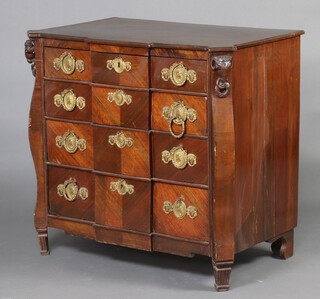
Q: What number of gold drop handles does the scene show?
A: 8